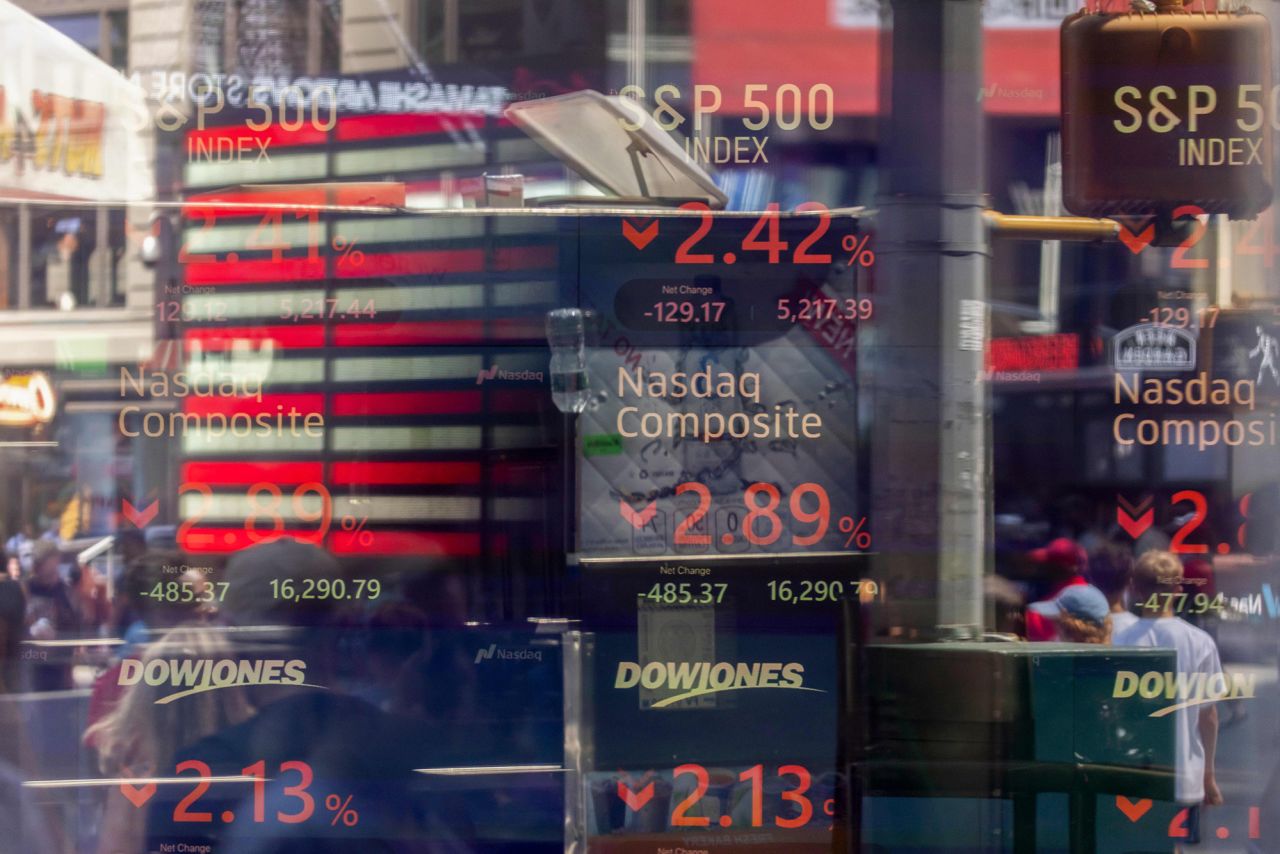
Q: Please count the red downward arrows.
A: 8